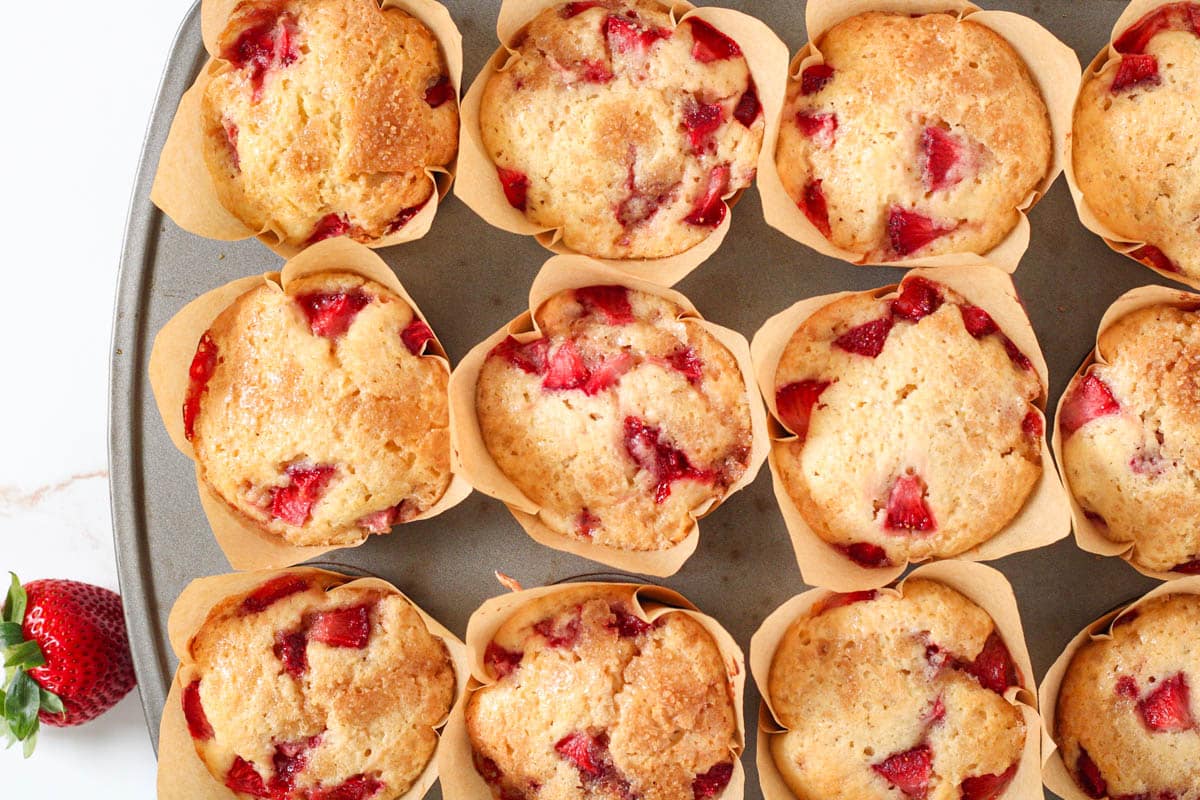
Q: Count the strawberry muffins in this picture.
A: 12